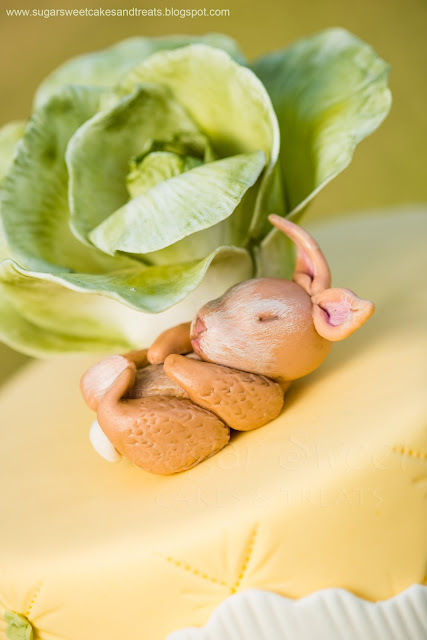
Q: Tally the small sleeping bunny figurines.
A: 1